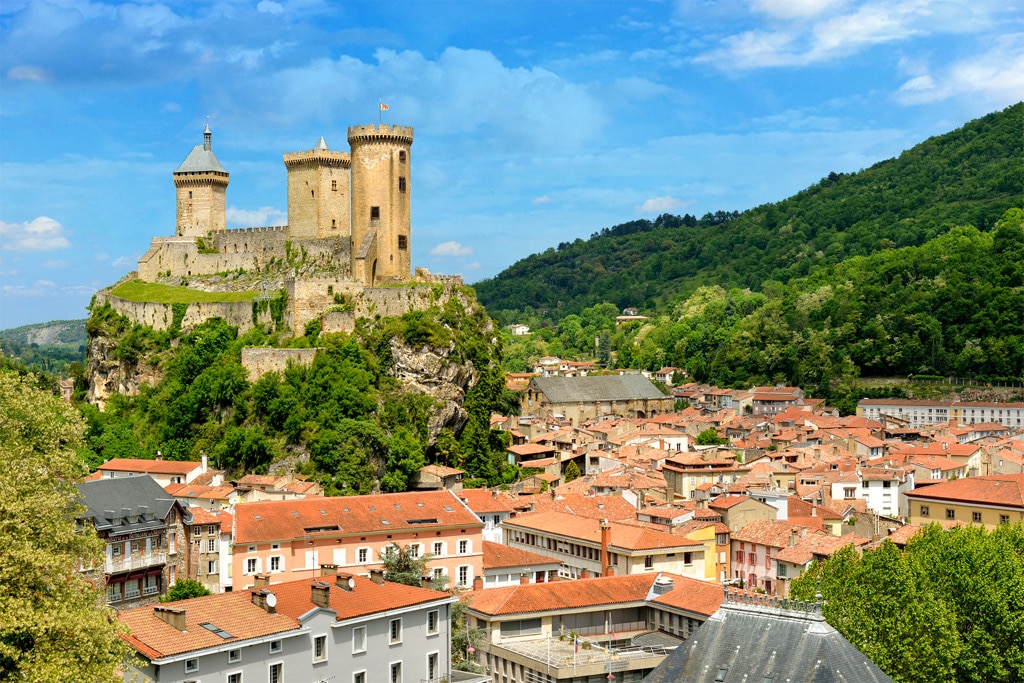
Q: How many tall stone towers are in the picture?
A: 3